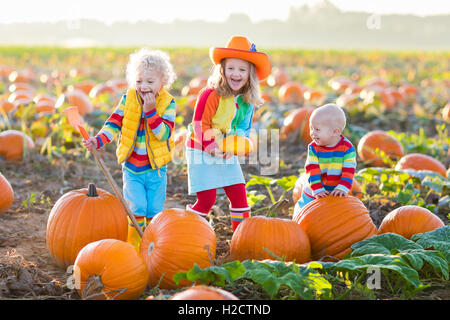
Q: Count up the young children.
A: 3